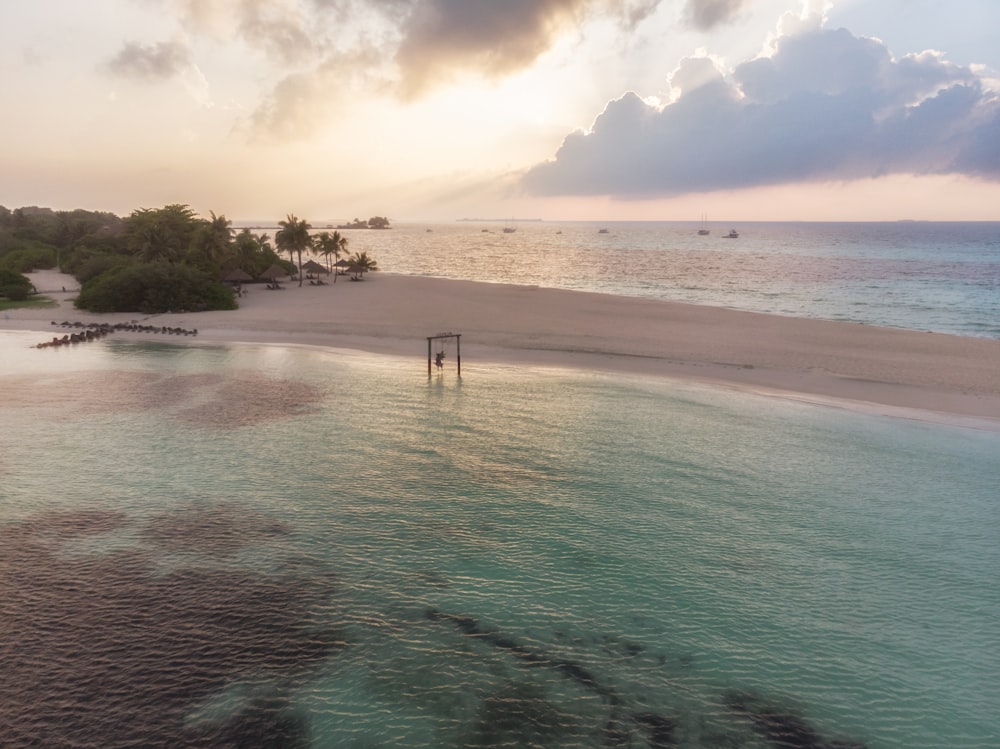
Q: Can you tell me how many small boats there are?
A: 7